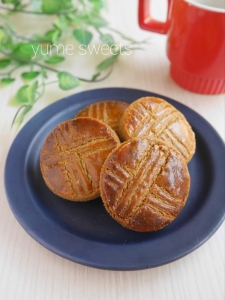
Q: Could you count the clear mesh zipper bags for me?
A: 0